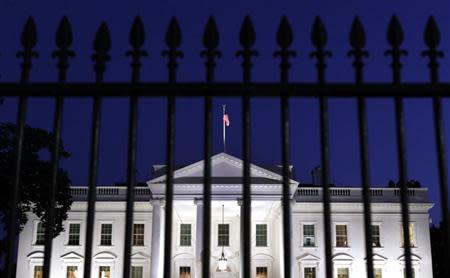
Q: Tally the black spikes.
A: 12